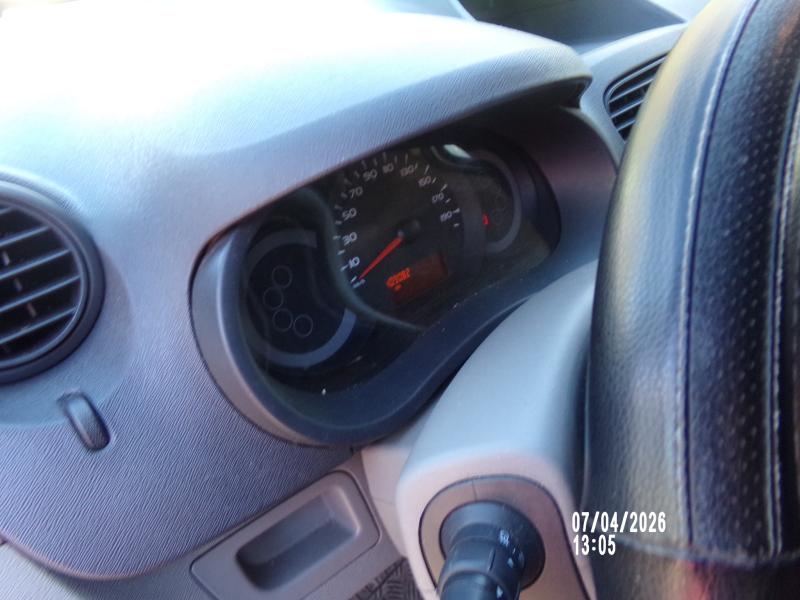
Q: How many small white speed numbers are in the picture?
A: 10